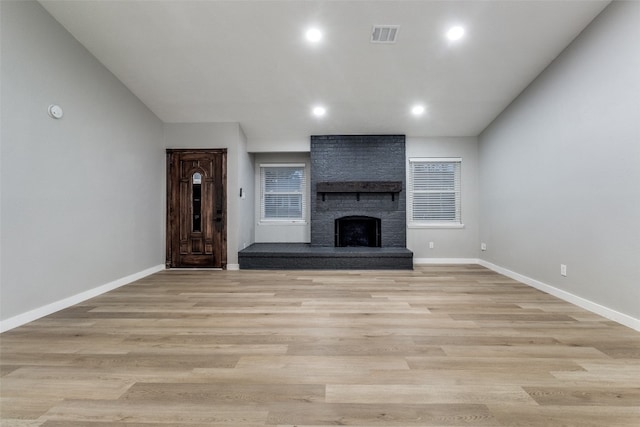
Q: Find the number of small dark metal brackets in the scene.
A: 3